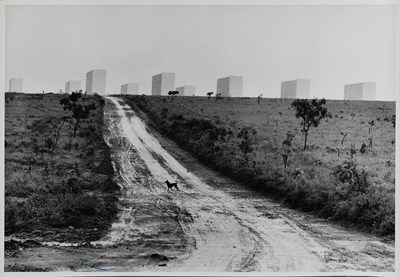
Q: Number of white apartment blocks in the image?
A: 9